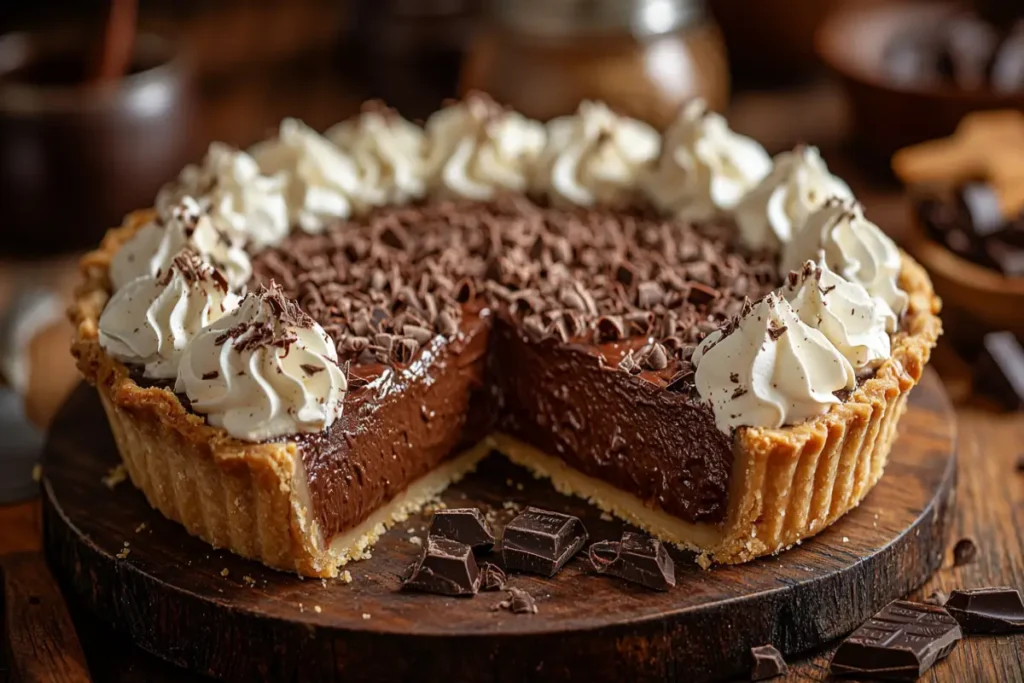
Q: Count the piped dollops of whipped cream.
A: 13